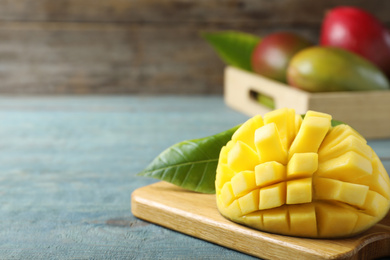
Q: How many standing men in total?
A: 0